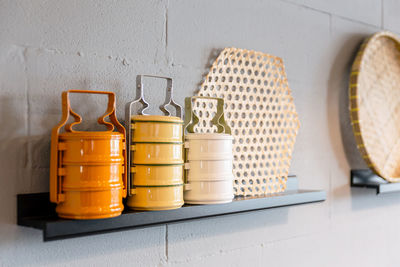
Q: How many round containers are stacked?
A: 10